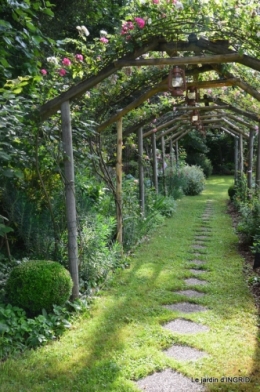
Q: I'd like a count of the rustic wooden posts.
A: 11